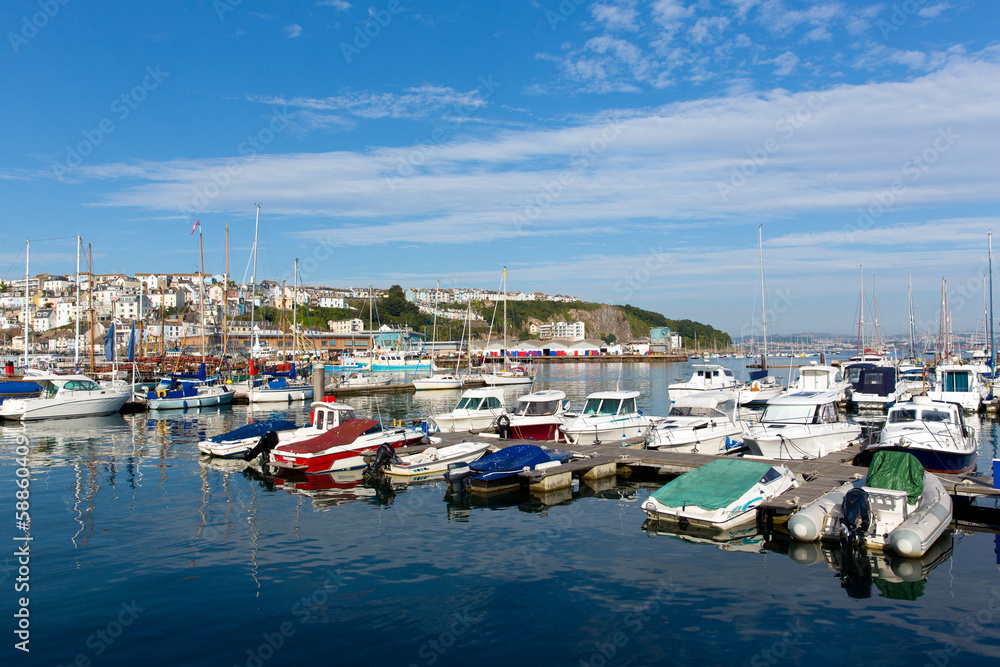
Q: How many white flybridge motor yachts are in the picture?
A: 1